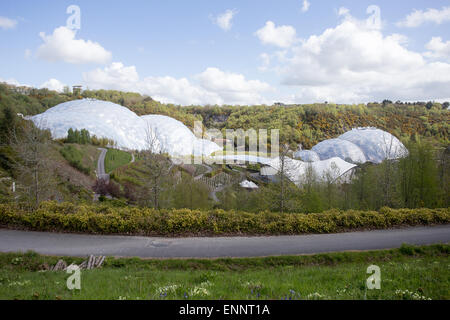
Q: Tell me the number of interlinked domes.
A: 6